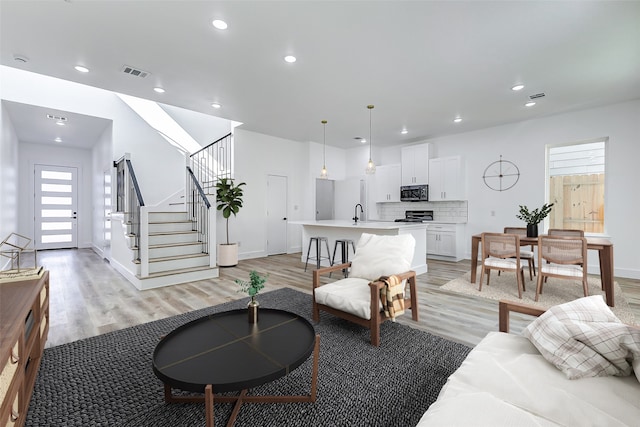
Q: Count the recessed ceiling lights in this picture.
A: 12